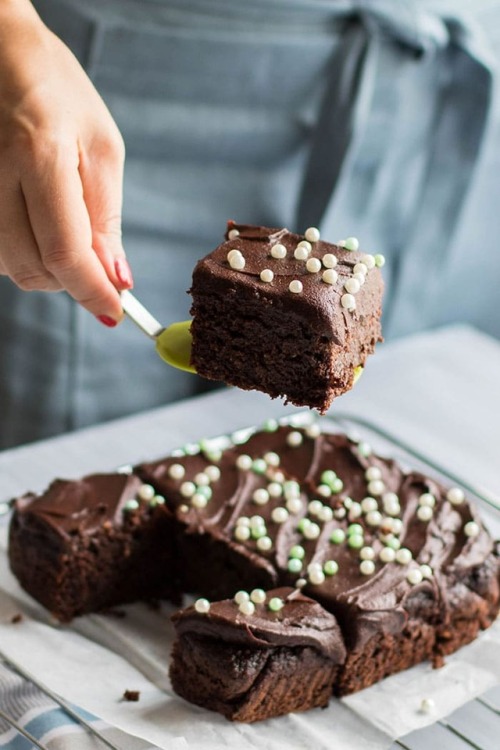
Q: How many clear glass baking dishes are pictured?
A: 0